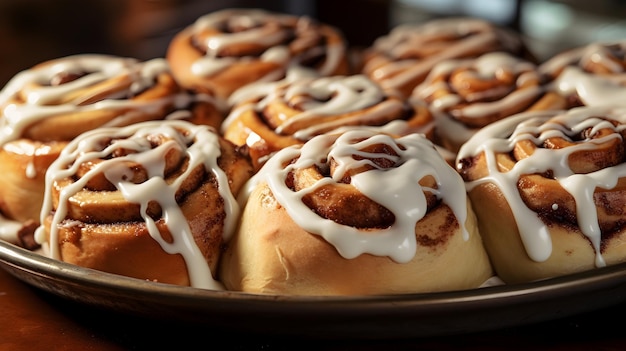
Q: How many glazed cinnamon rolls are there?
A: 9